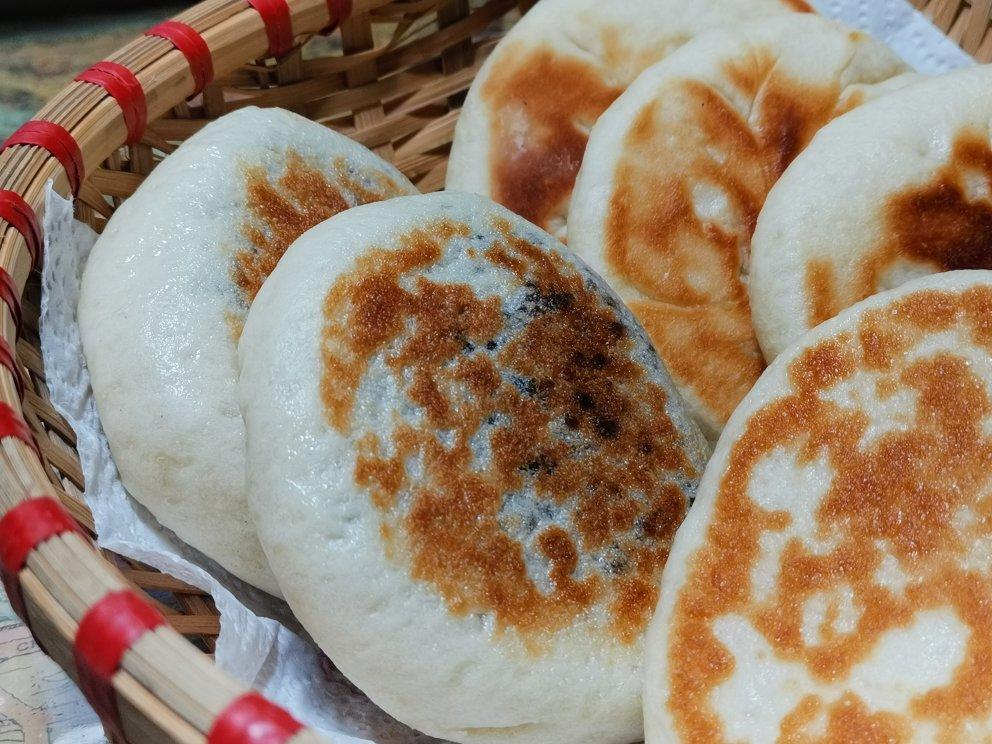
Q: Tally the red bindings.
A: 12